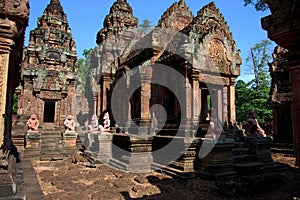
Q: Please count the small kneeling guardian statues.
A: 6